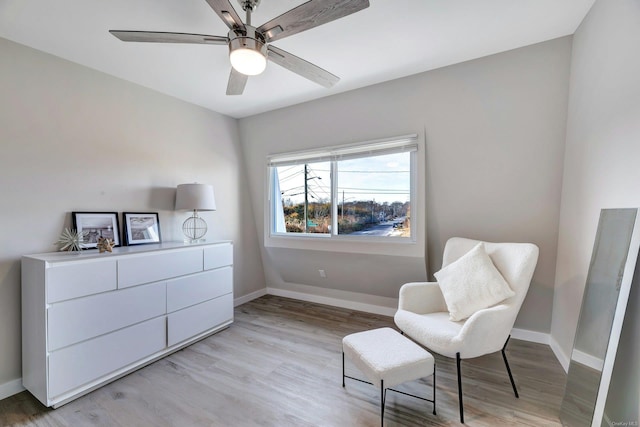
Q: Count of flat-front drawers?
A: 7